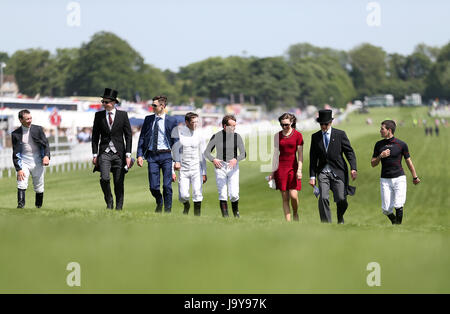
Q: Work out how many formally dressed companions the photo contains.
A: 4